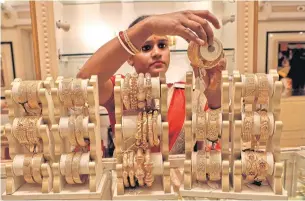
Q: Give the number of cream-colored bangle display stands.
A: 5